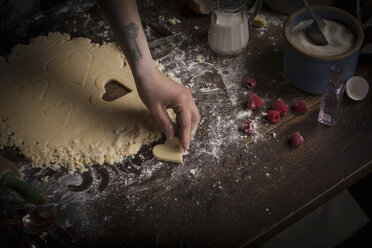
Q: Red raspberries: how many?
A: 7